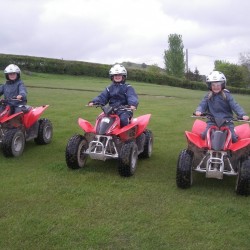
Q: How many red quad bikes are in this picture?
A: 3